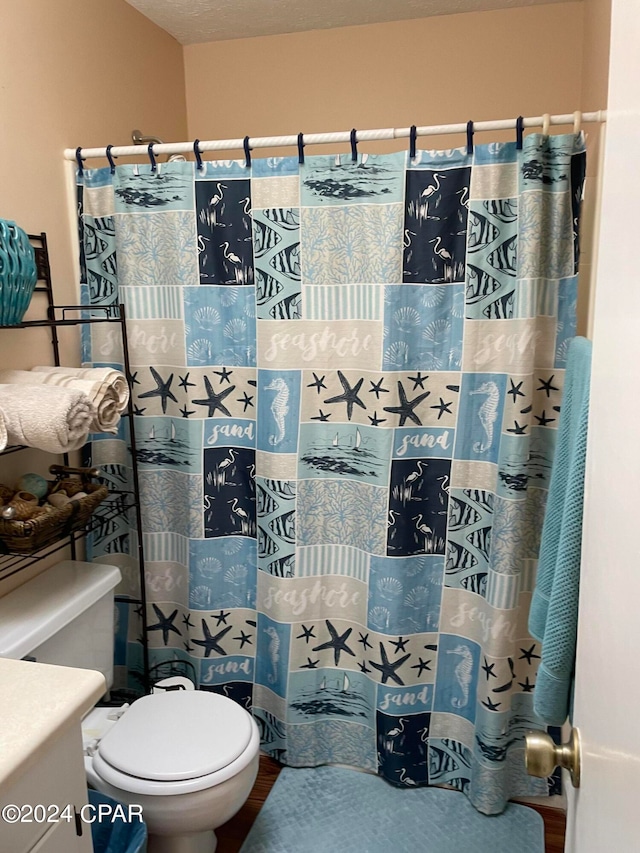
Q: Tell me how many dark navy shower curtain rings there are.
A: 10